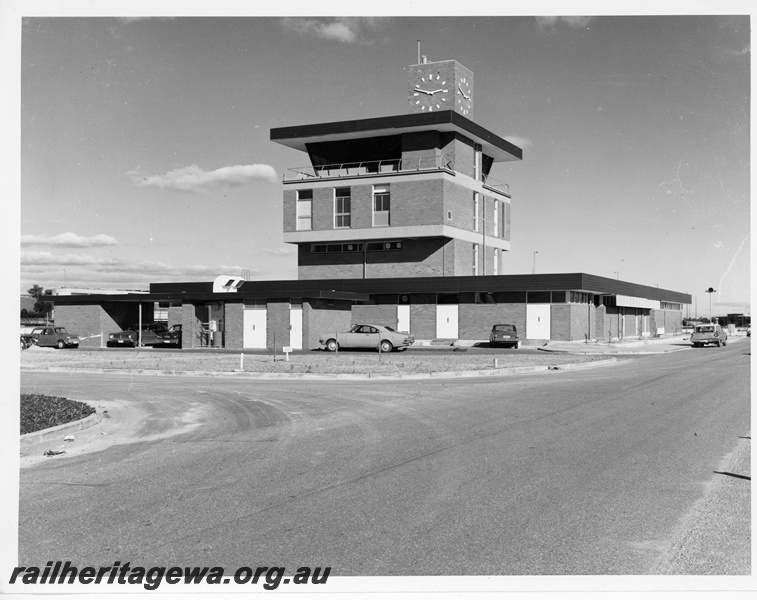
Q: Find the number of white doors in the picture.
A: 5